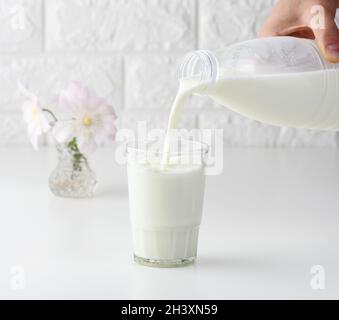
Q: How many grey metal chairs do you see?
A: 0